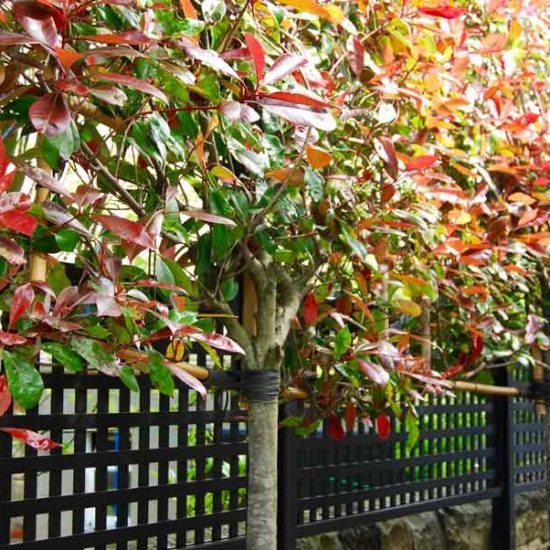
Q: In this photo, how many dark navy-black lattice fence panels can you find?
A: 3